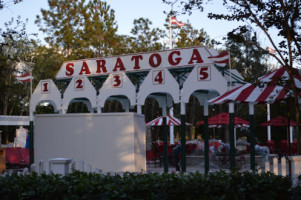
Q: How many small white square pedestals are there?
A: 2